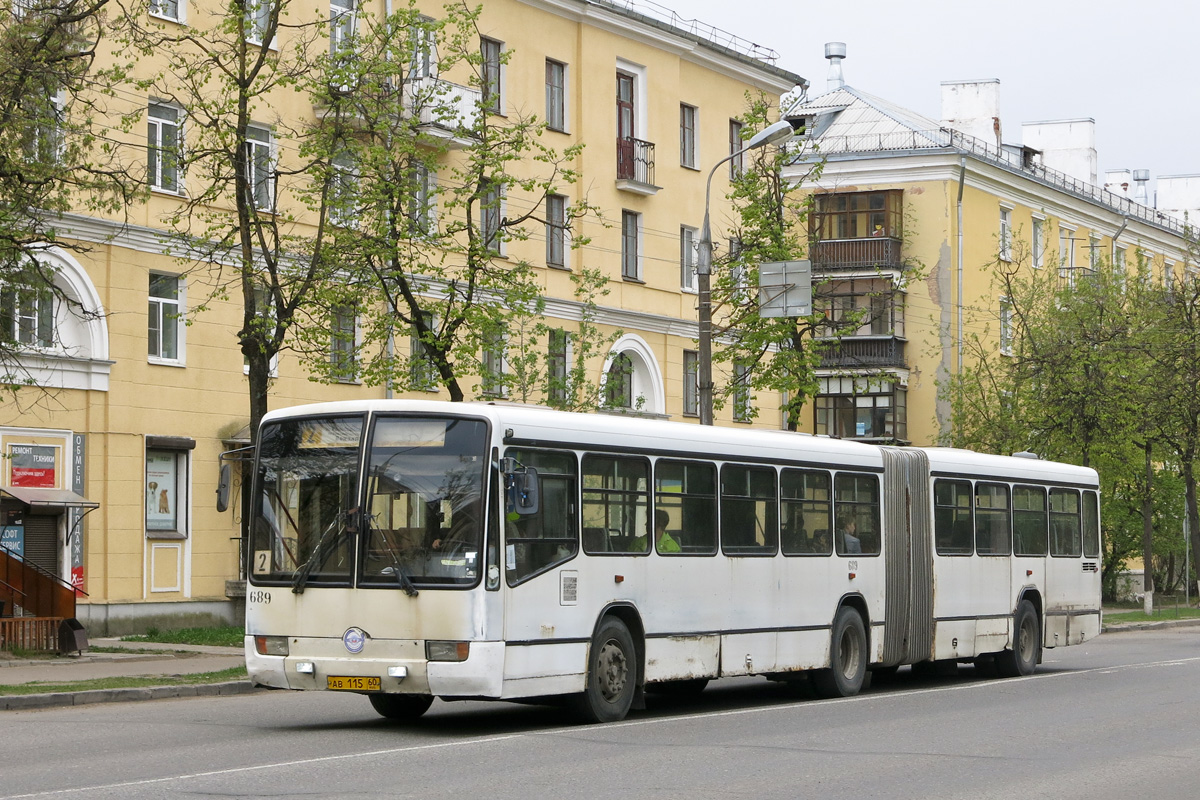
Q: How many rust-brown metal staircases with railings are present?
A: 1